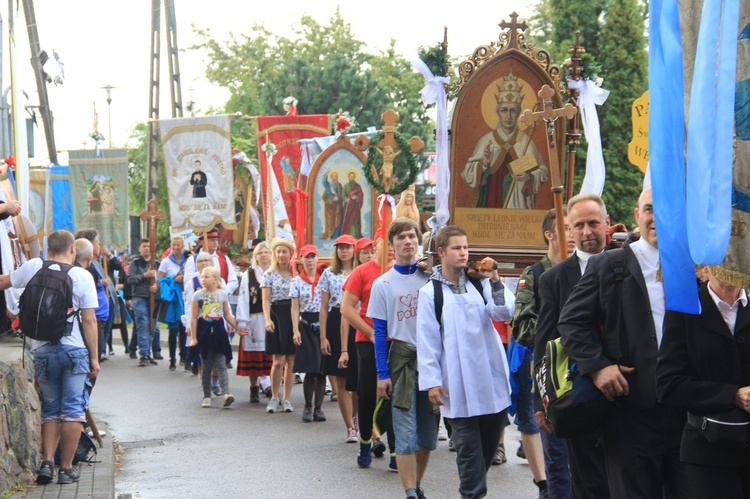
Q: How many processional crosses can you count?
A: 3